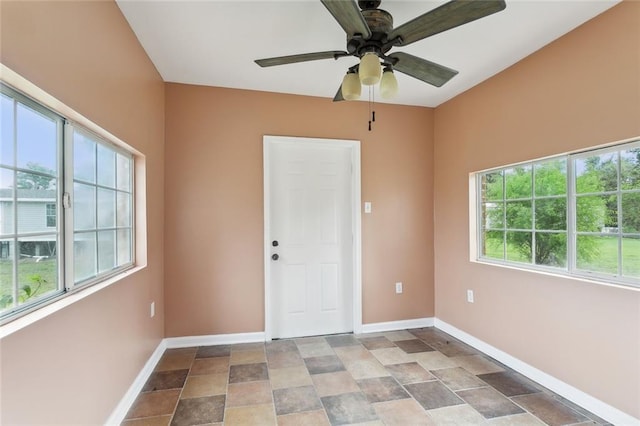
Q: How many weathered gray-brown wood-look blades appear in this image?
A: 5